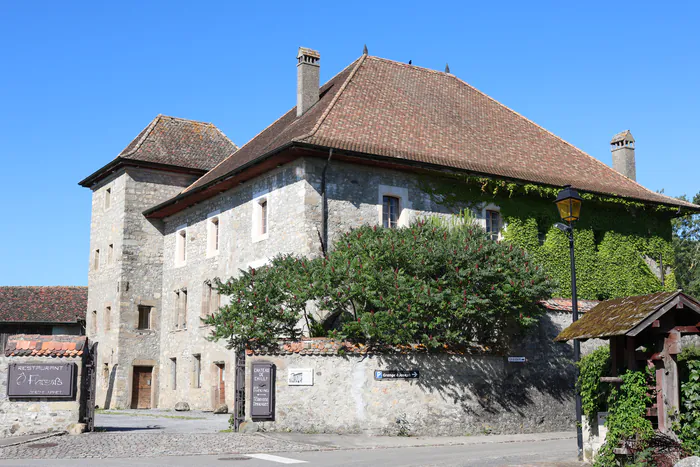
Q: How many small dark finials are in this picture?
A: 2